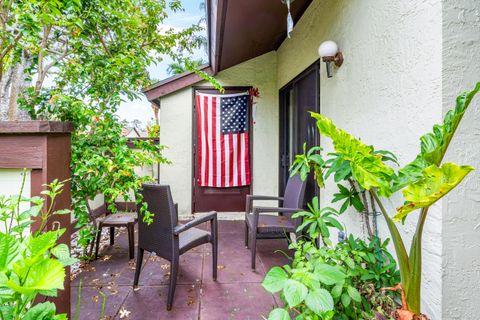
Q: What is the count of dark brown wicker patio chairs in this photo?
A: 2